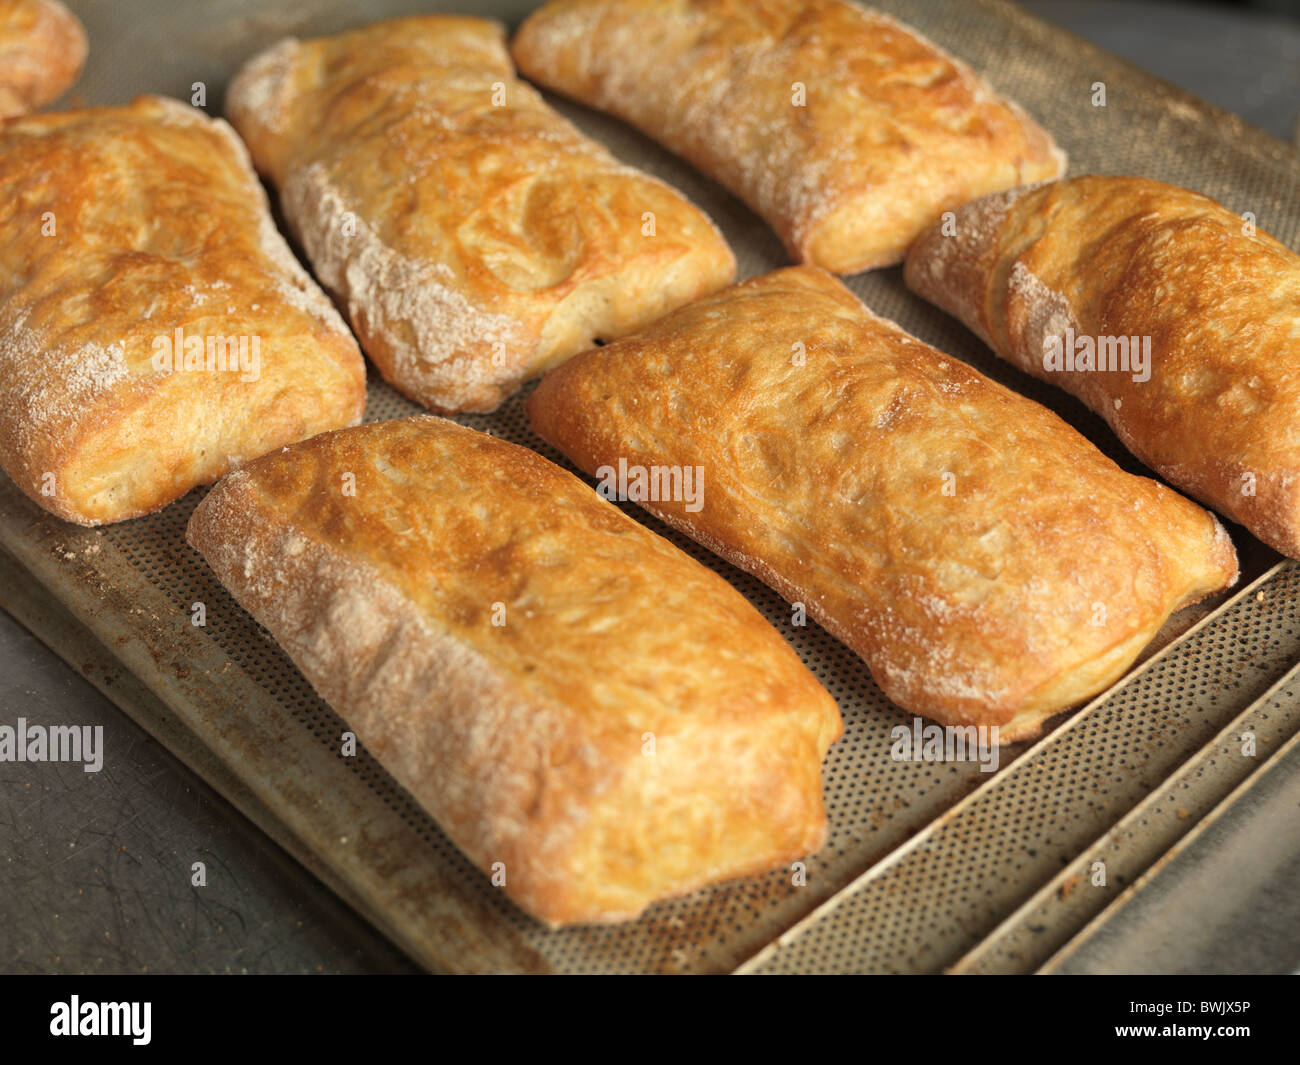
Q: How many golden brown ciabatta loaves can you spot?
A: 7